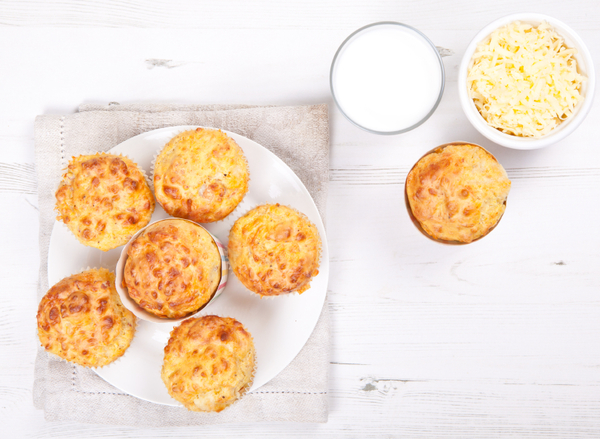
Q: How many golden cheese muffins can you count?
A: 7